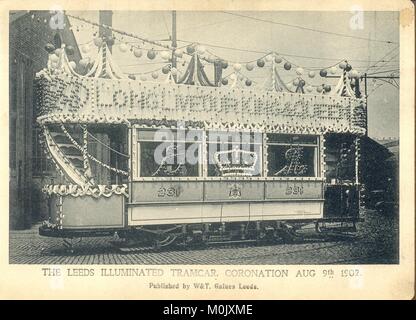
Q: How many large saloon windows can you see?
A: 3